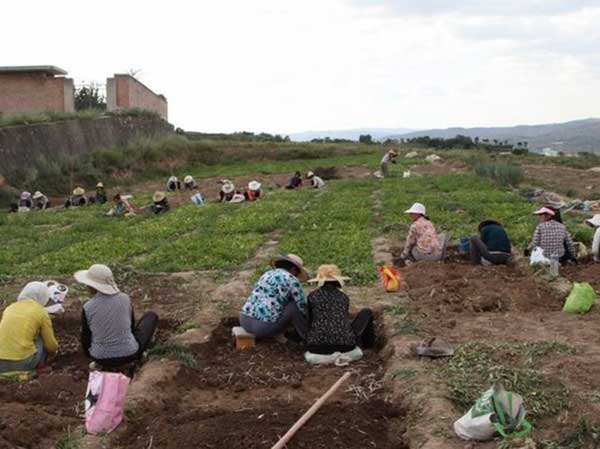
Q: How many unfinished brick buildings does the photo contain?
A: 2